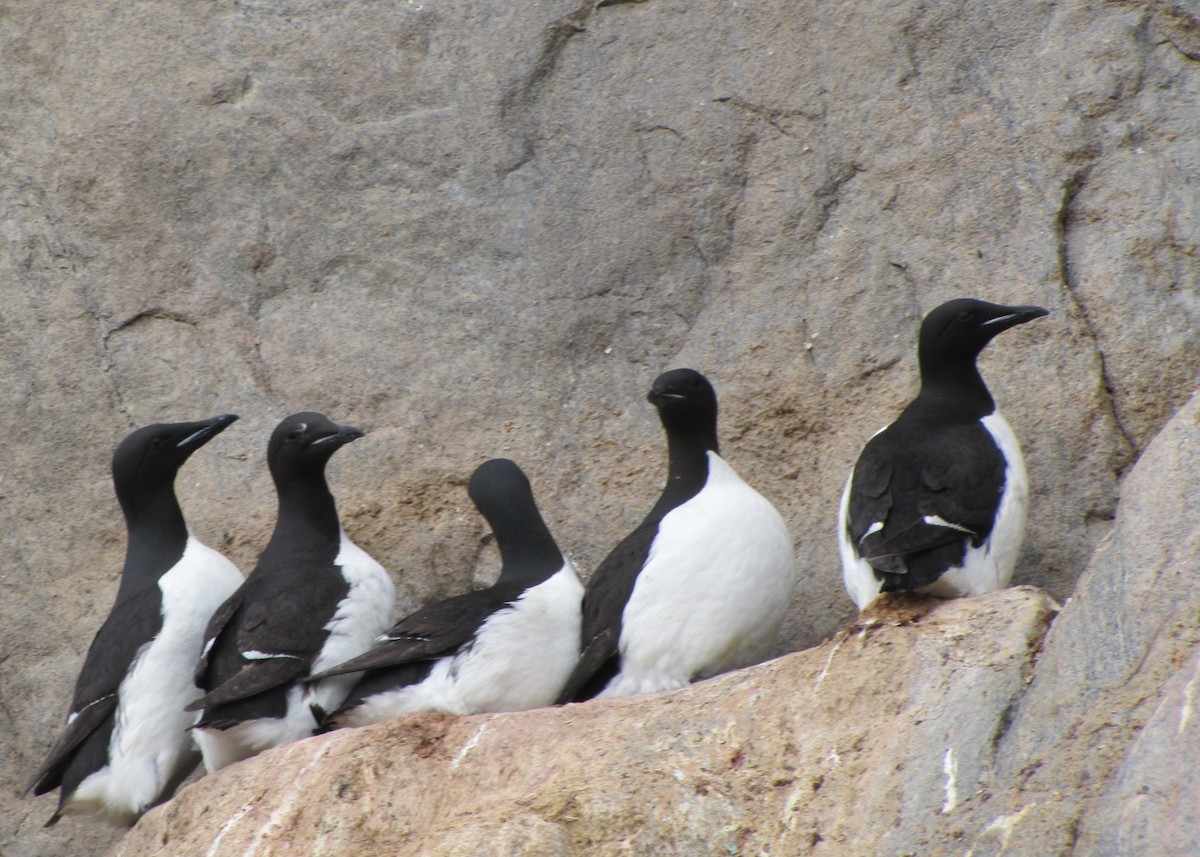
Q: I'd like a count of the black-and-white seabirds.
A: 5